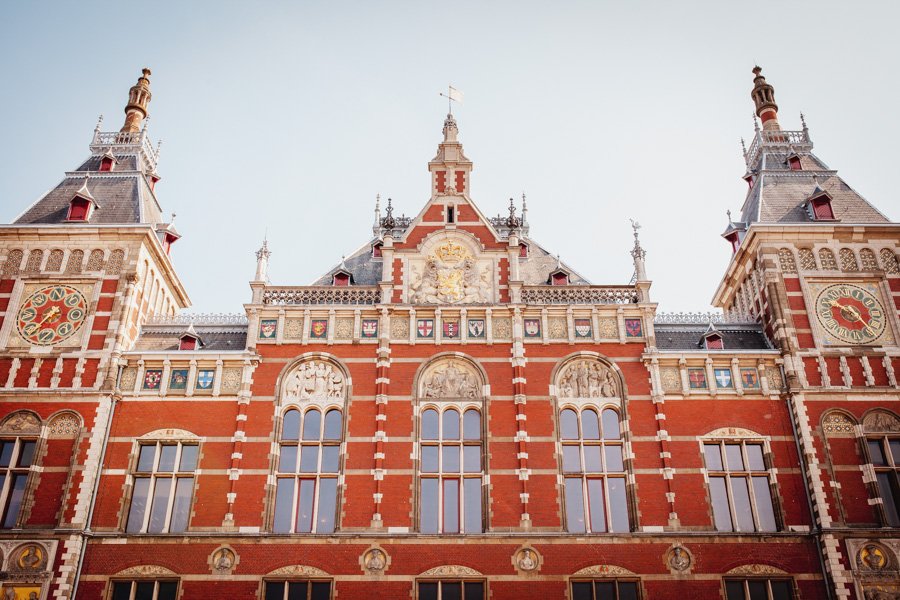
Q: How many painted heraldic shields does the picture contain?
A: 15